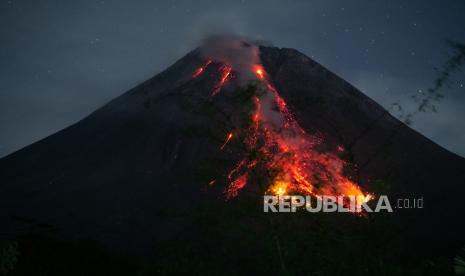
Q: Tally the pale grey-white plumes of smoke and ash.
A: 1